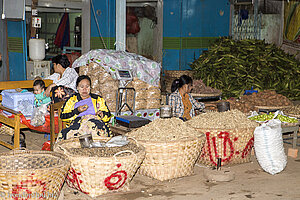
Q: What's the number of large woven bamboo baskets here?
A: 4